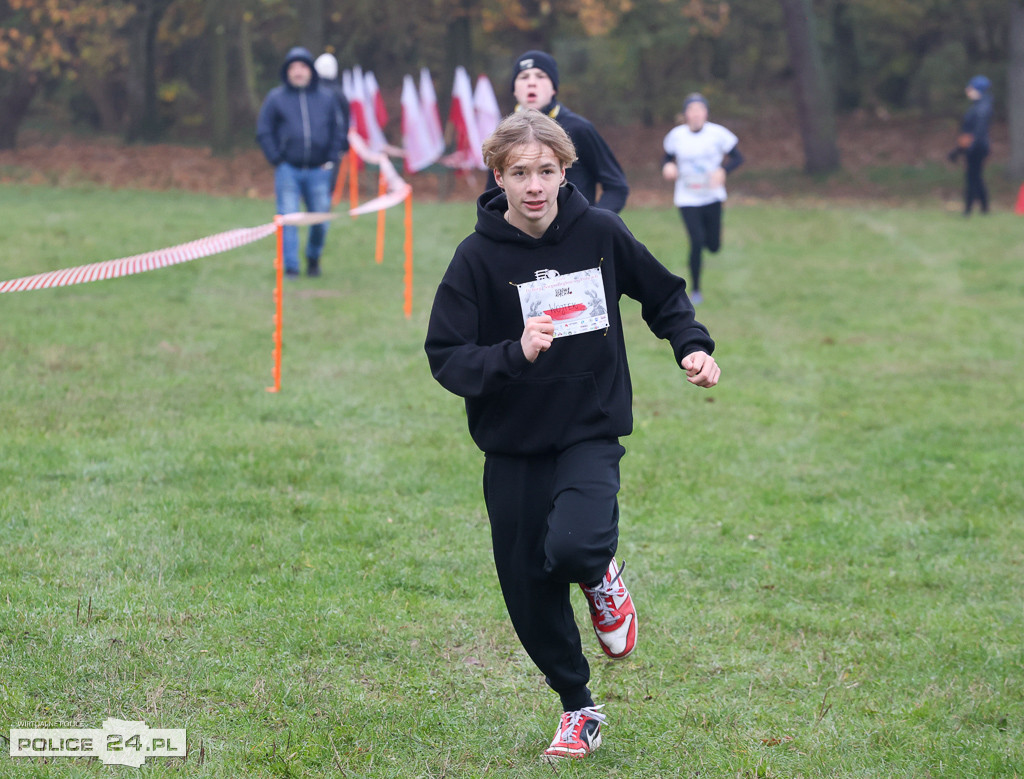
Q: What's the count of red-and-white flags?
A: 7